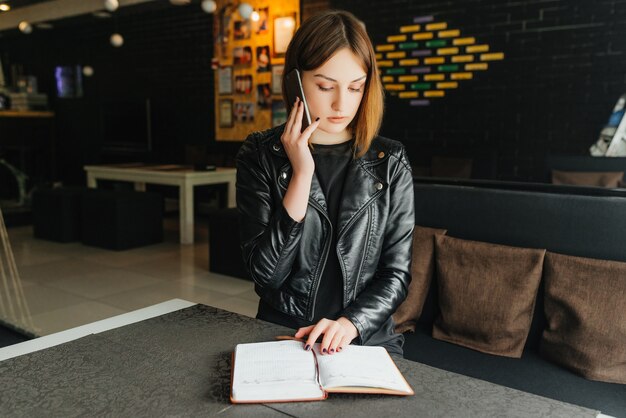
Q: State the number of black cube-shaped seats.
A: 3